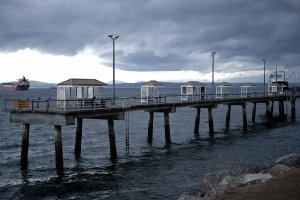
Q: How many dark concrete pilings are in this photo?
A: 15